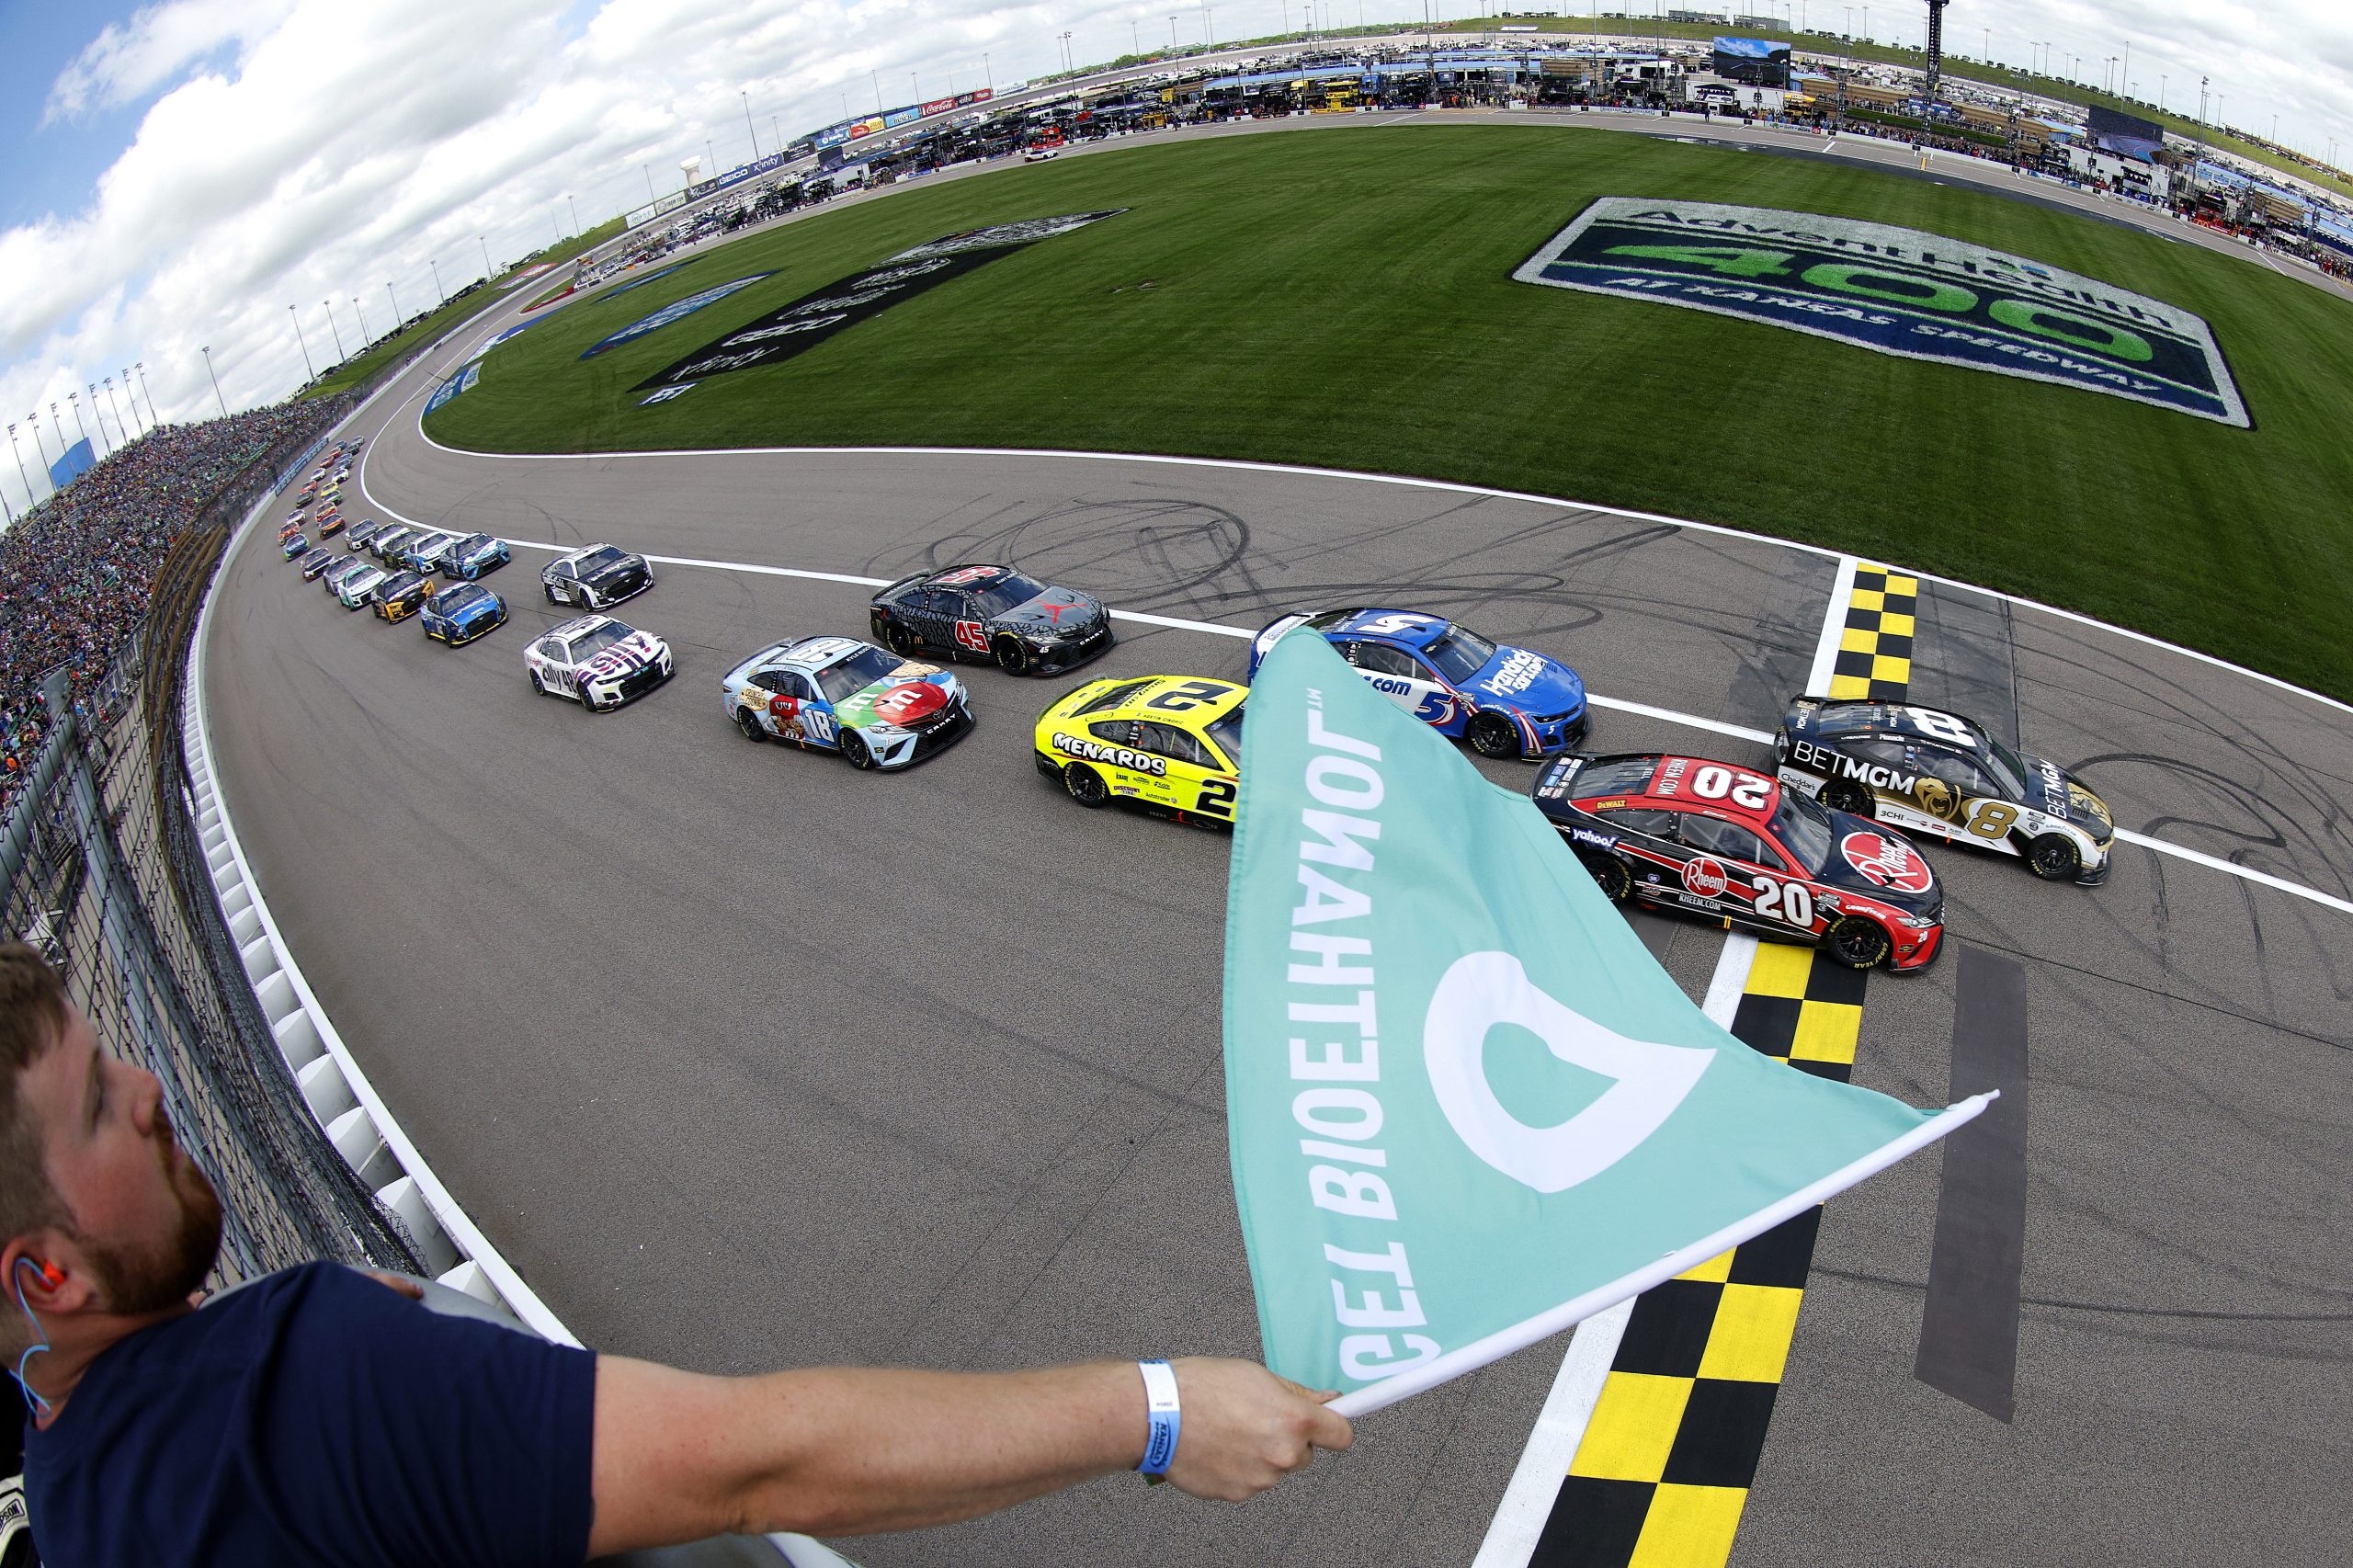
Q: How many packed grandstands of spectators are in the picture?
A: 1